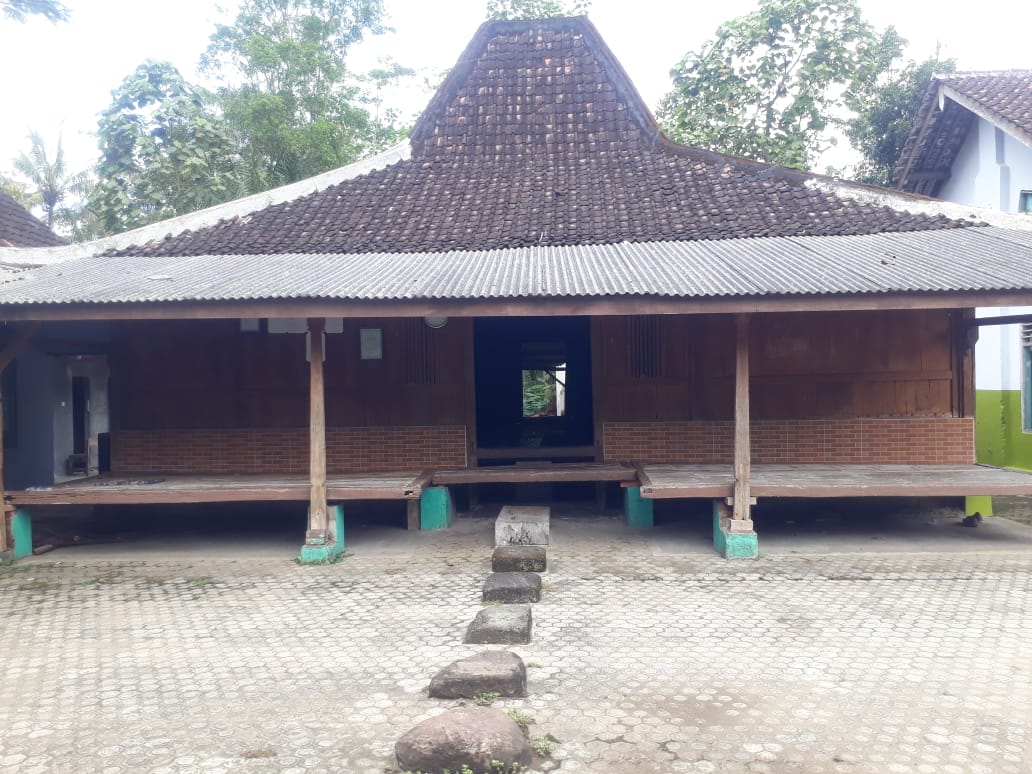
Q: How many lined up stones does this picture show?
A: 6